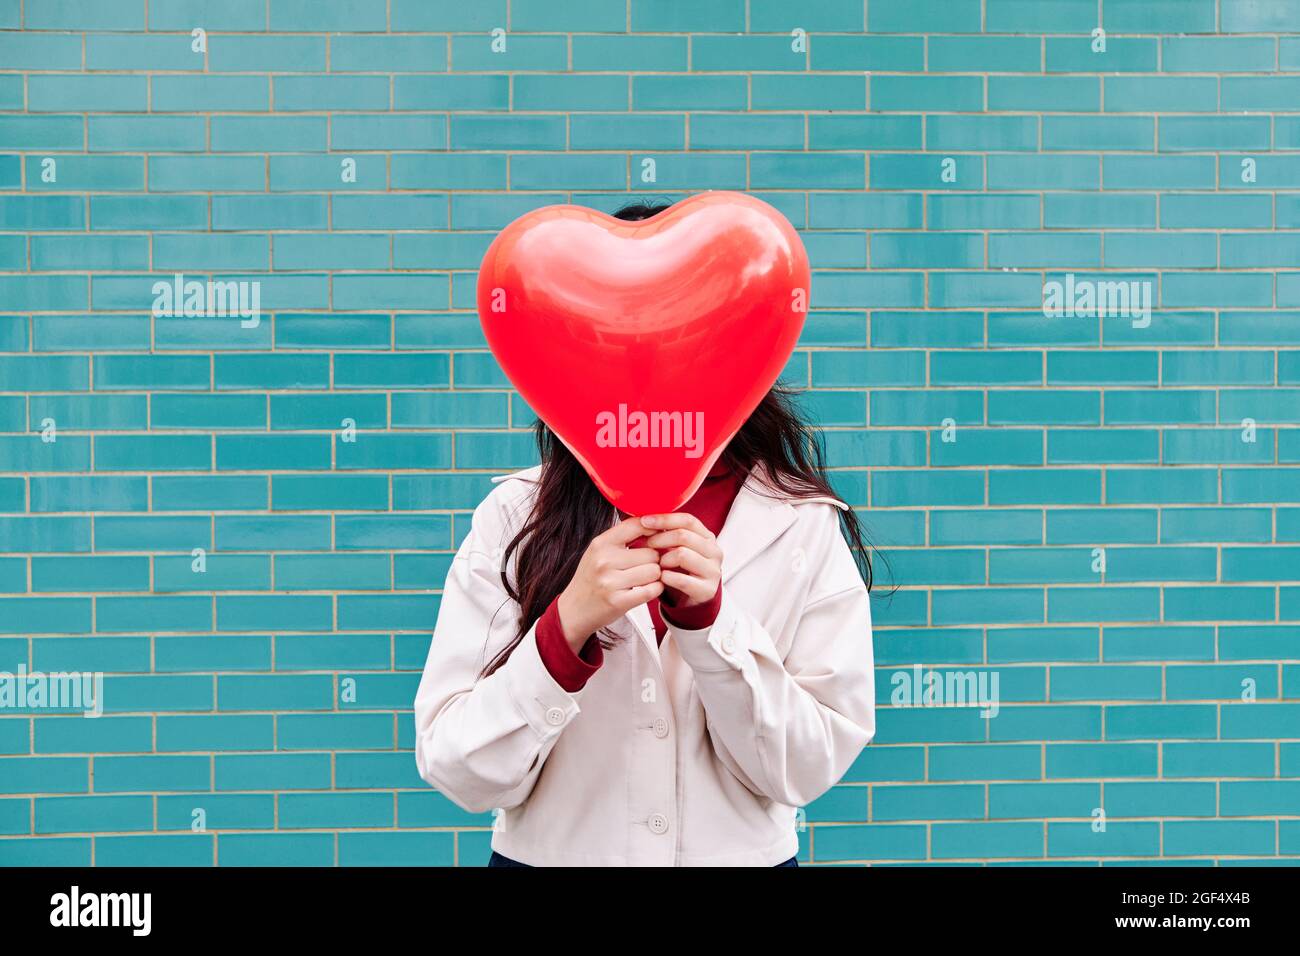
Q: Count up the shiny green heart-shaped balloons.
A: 0